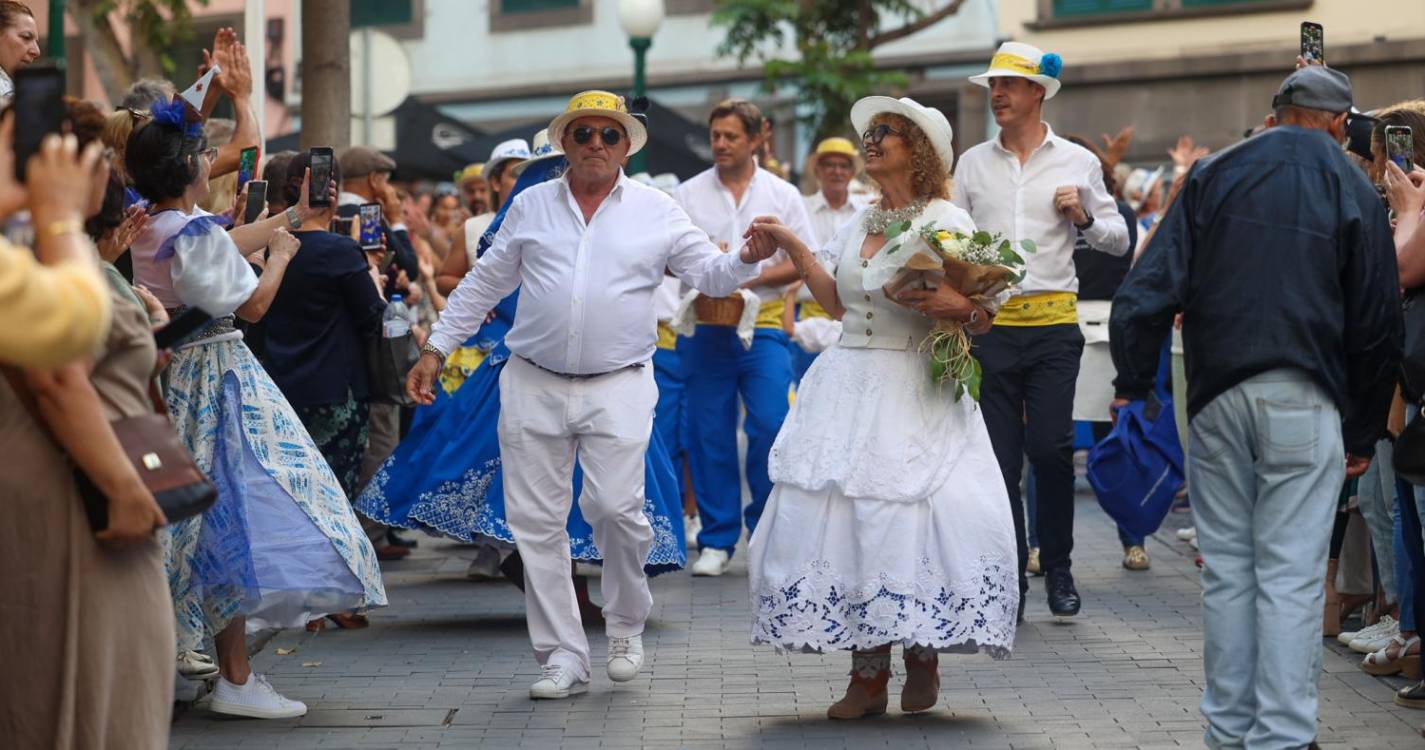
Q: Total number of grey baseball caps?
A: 1